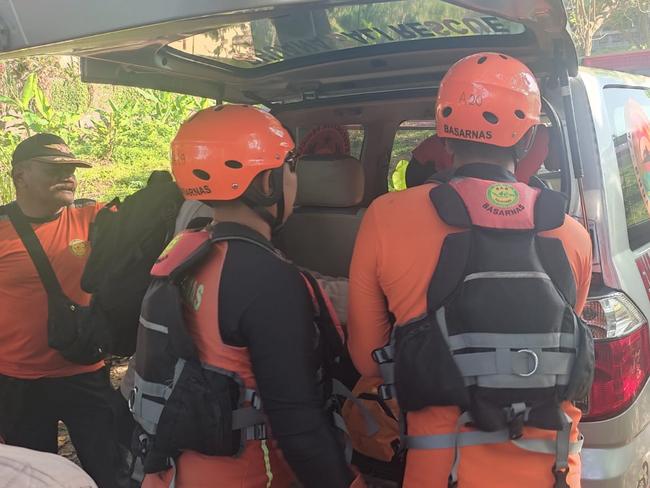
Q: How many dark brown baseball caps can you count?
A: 1